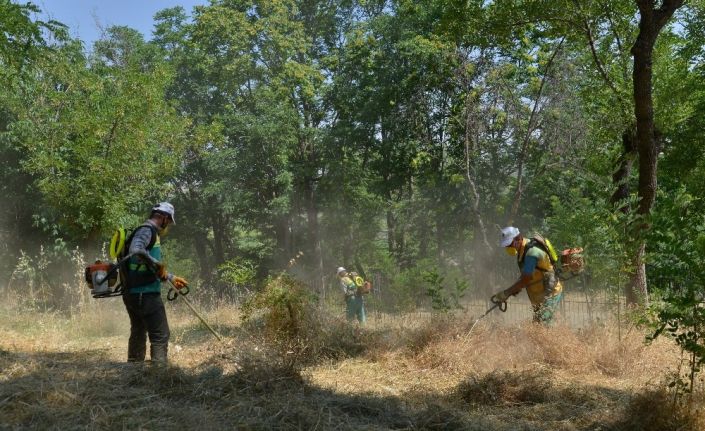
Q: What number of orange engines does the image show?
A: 3